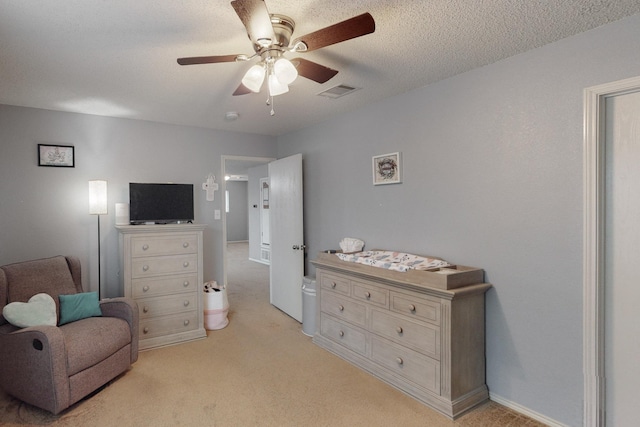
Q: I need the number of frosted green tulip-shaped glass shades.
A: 0